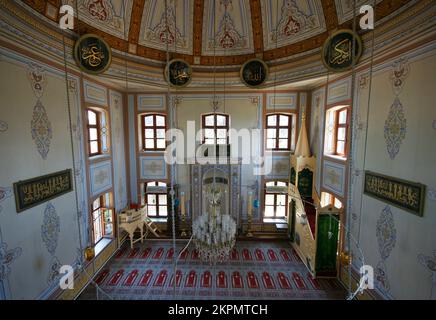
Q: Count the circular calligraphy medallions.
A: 4